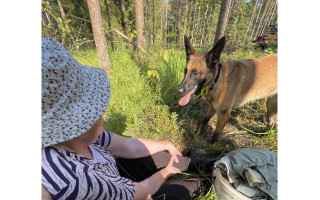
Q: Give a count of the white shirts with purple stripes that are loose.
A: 1